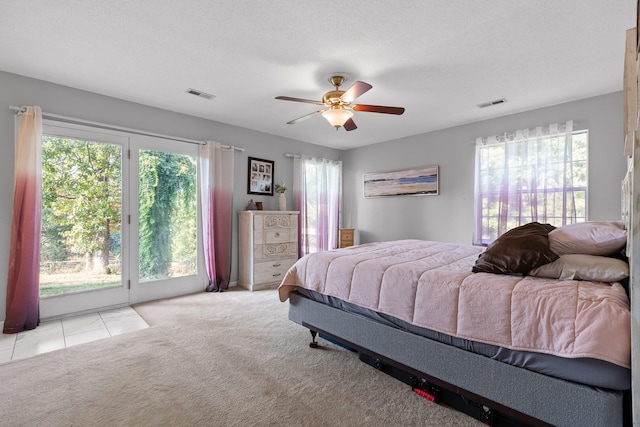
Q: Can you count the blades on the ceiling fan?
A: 5